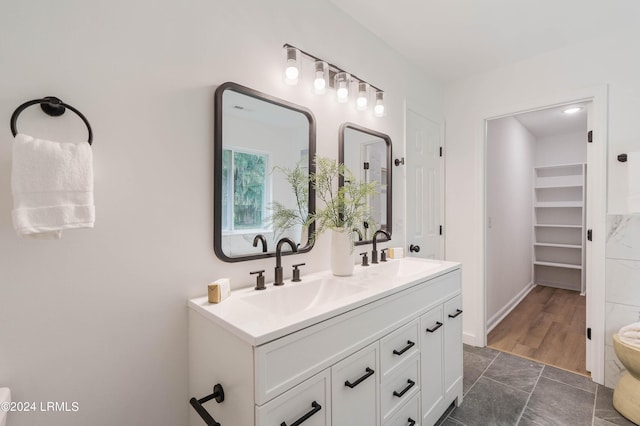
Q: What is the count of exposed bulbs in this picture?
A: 5